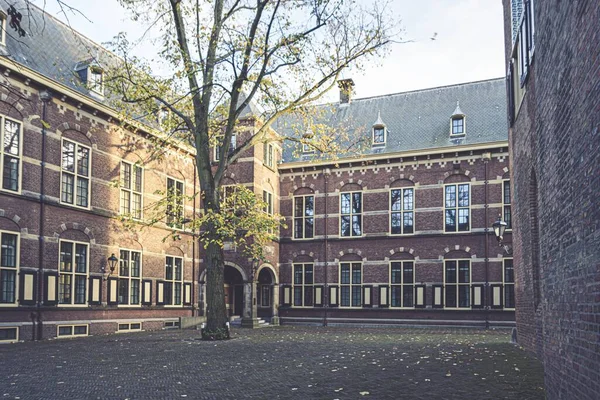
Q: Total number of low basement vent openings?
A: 4